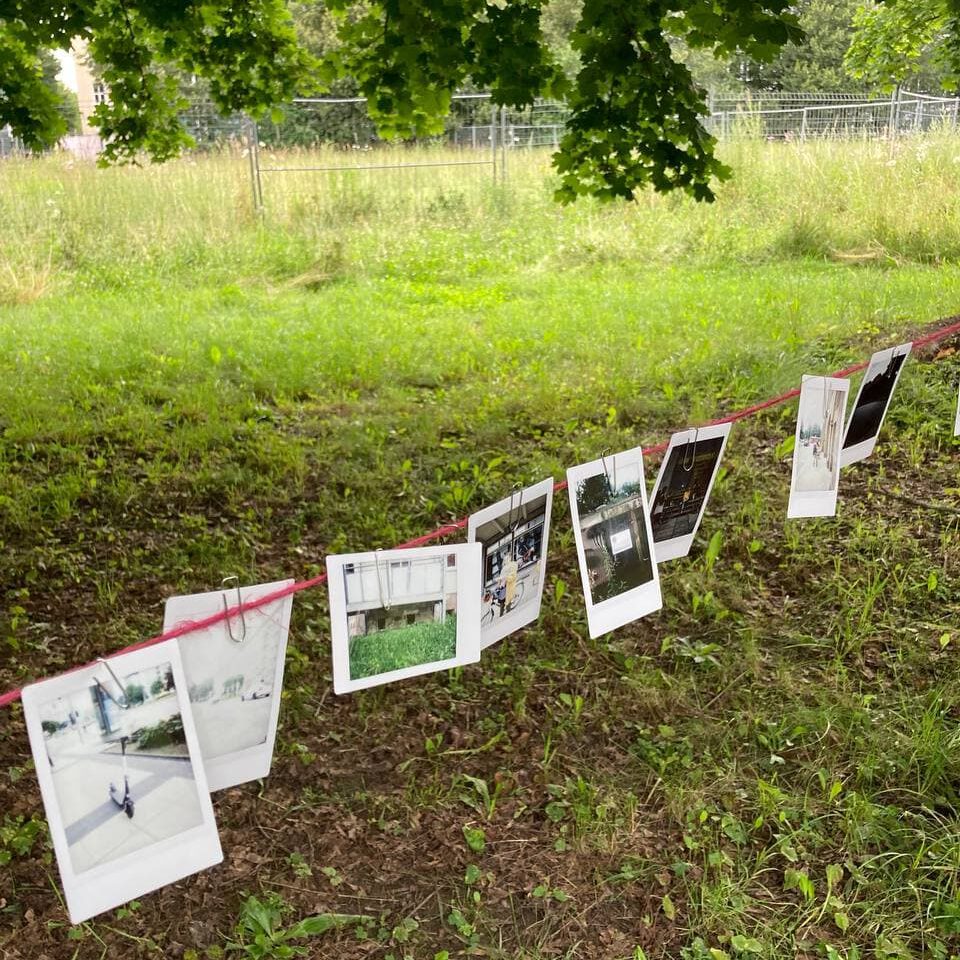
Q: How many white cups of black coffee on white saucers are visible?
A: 0